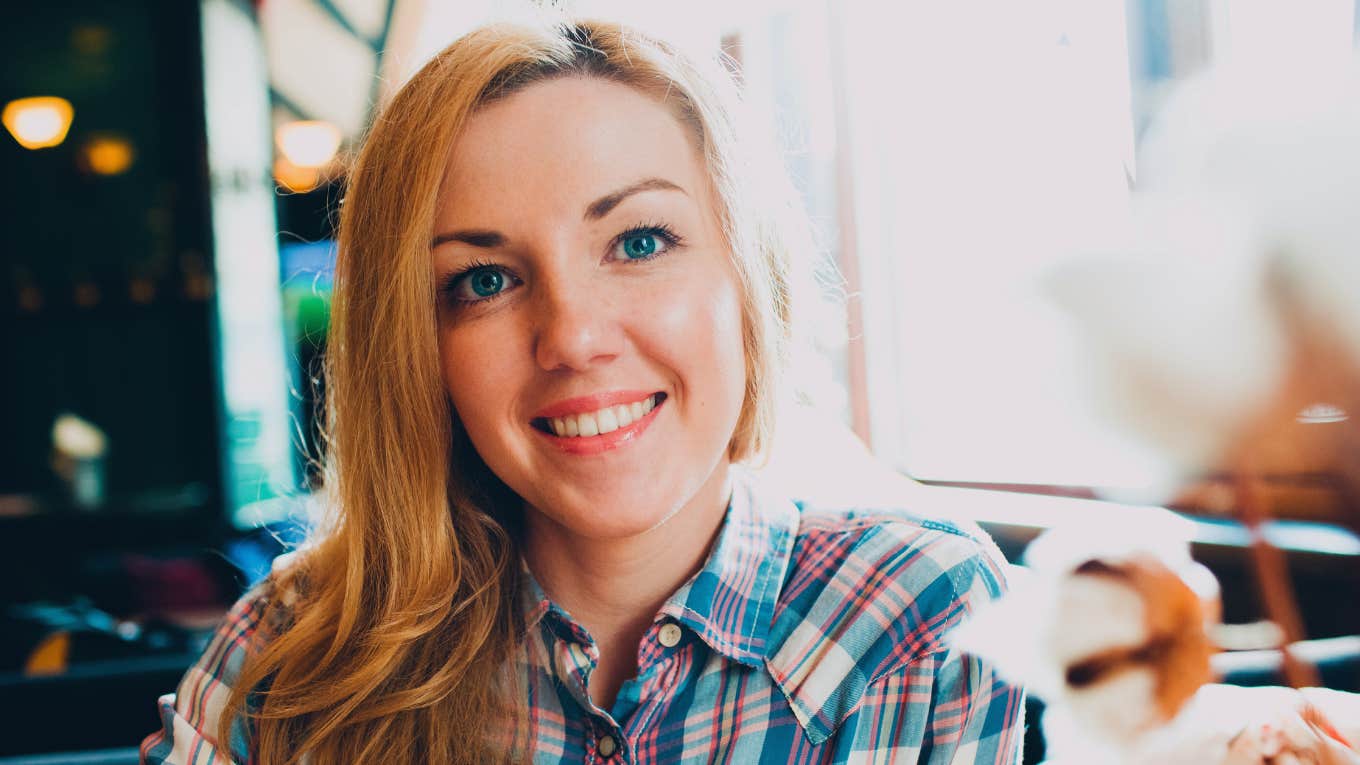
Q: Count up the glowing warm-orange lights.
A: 4